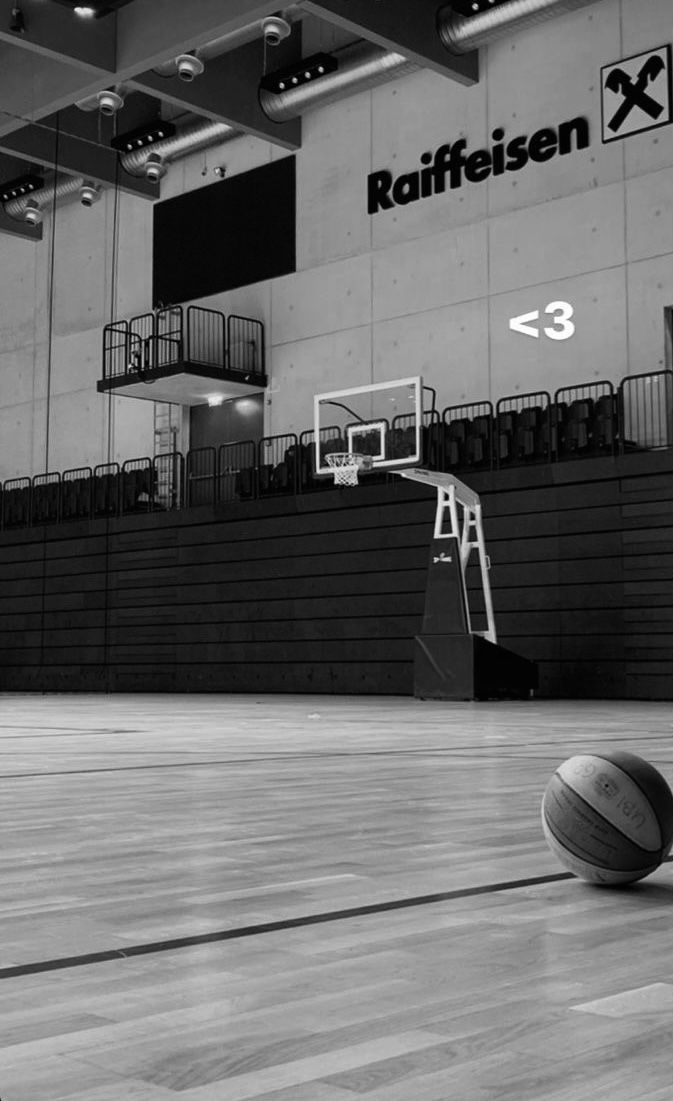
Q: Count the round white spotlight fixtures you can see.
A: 6